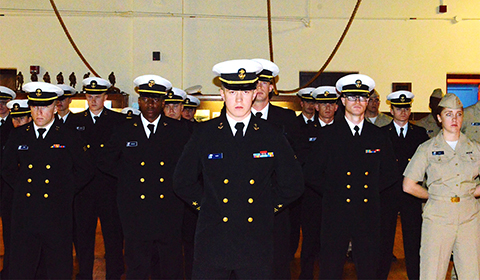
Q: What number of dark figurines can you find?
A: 7